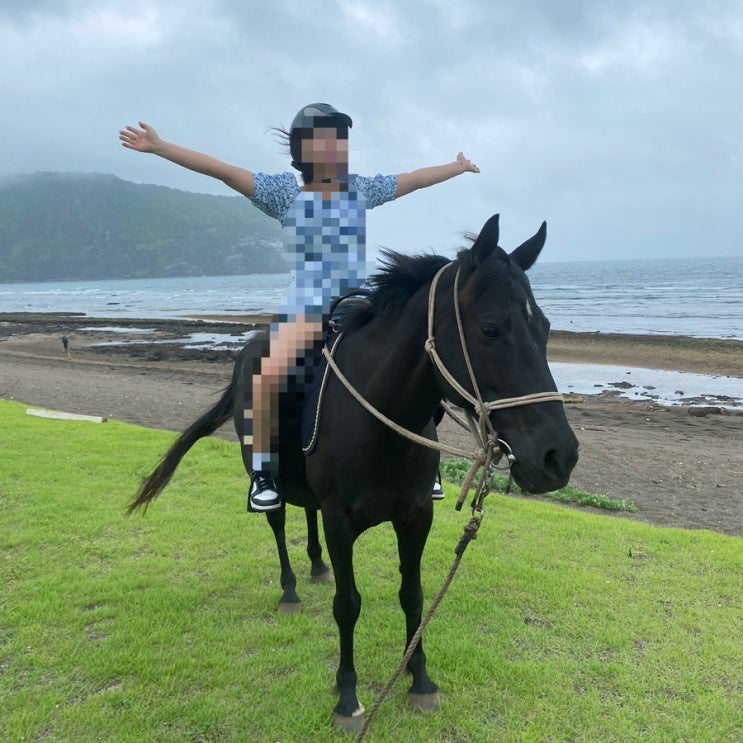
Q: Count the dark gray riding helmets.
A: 1